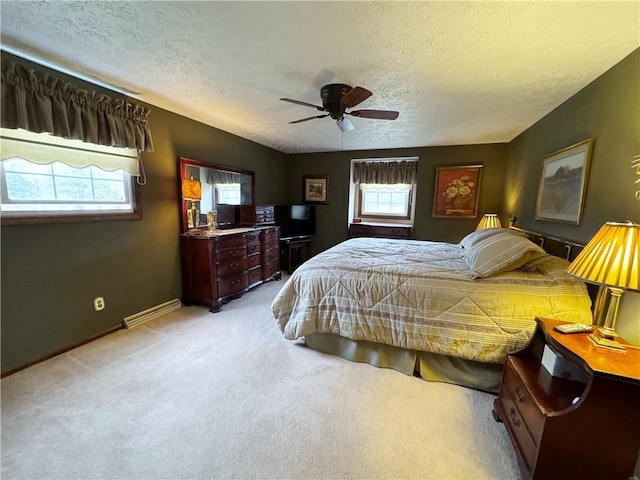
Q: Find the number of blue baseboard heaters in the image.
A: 0